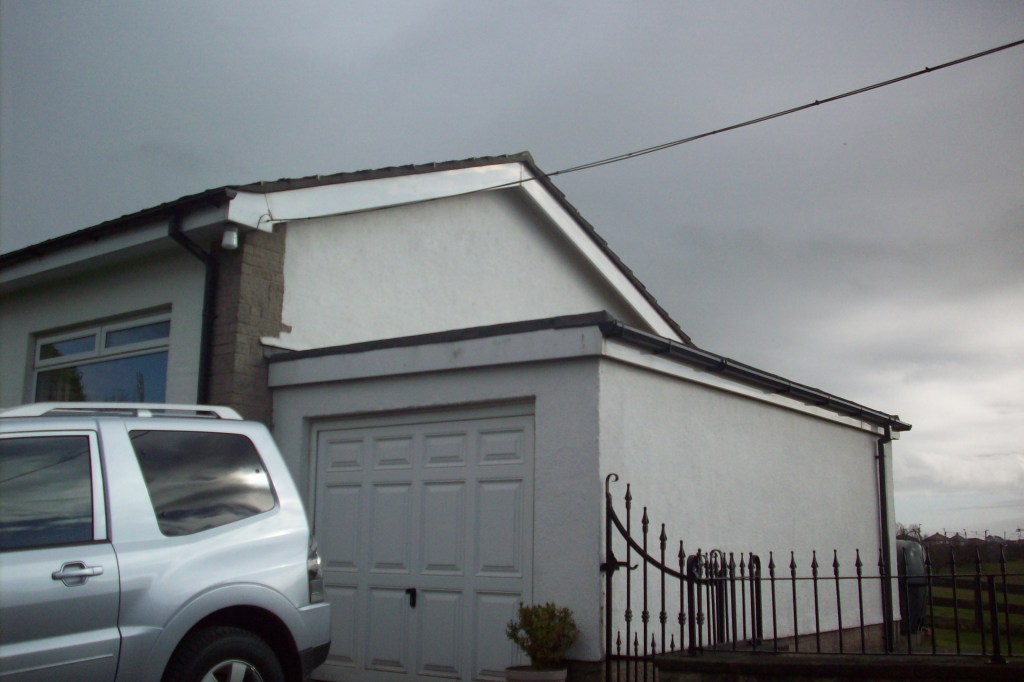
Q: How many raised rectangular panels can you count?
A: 12